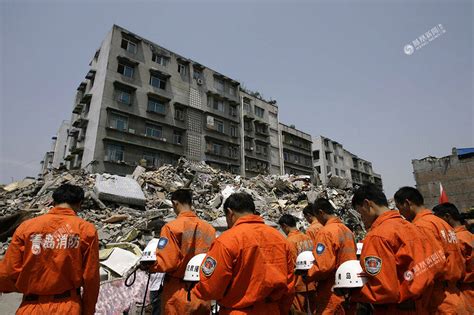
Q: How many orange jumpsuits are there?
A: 9